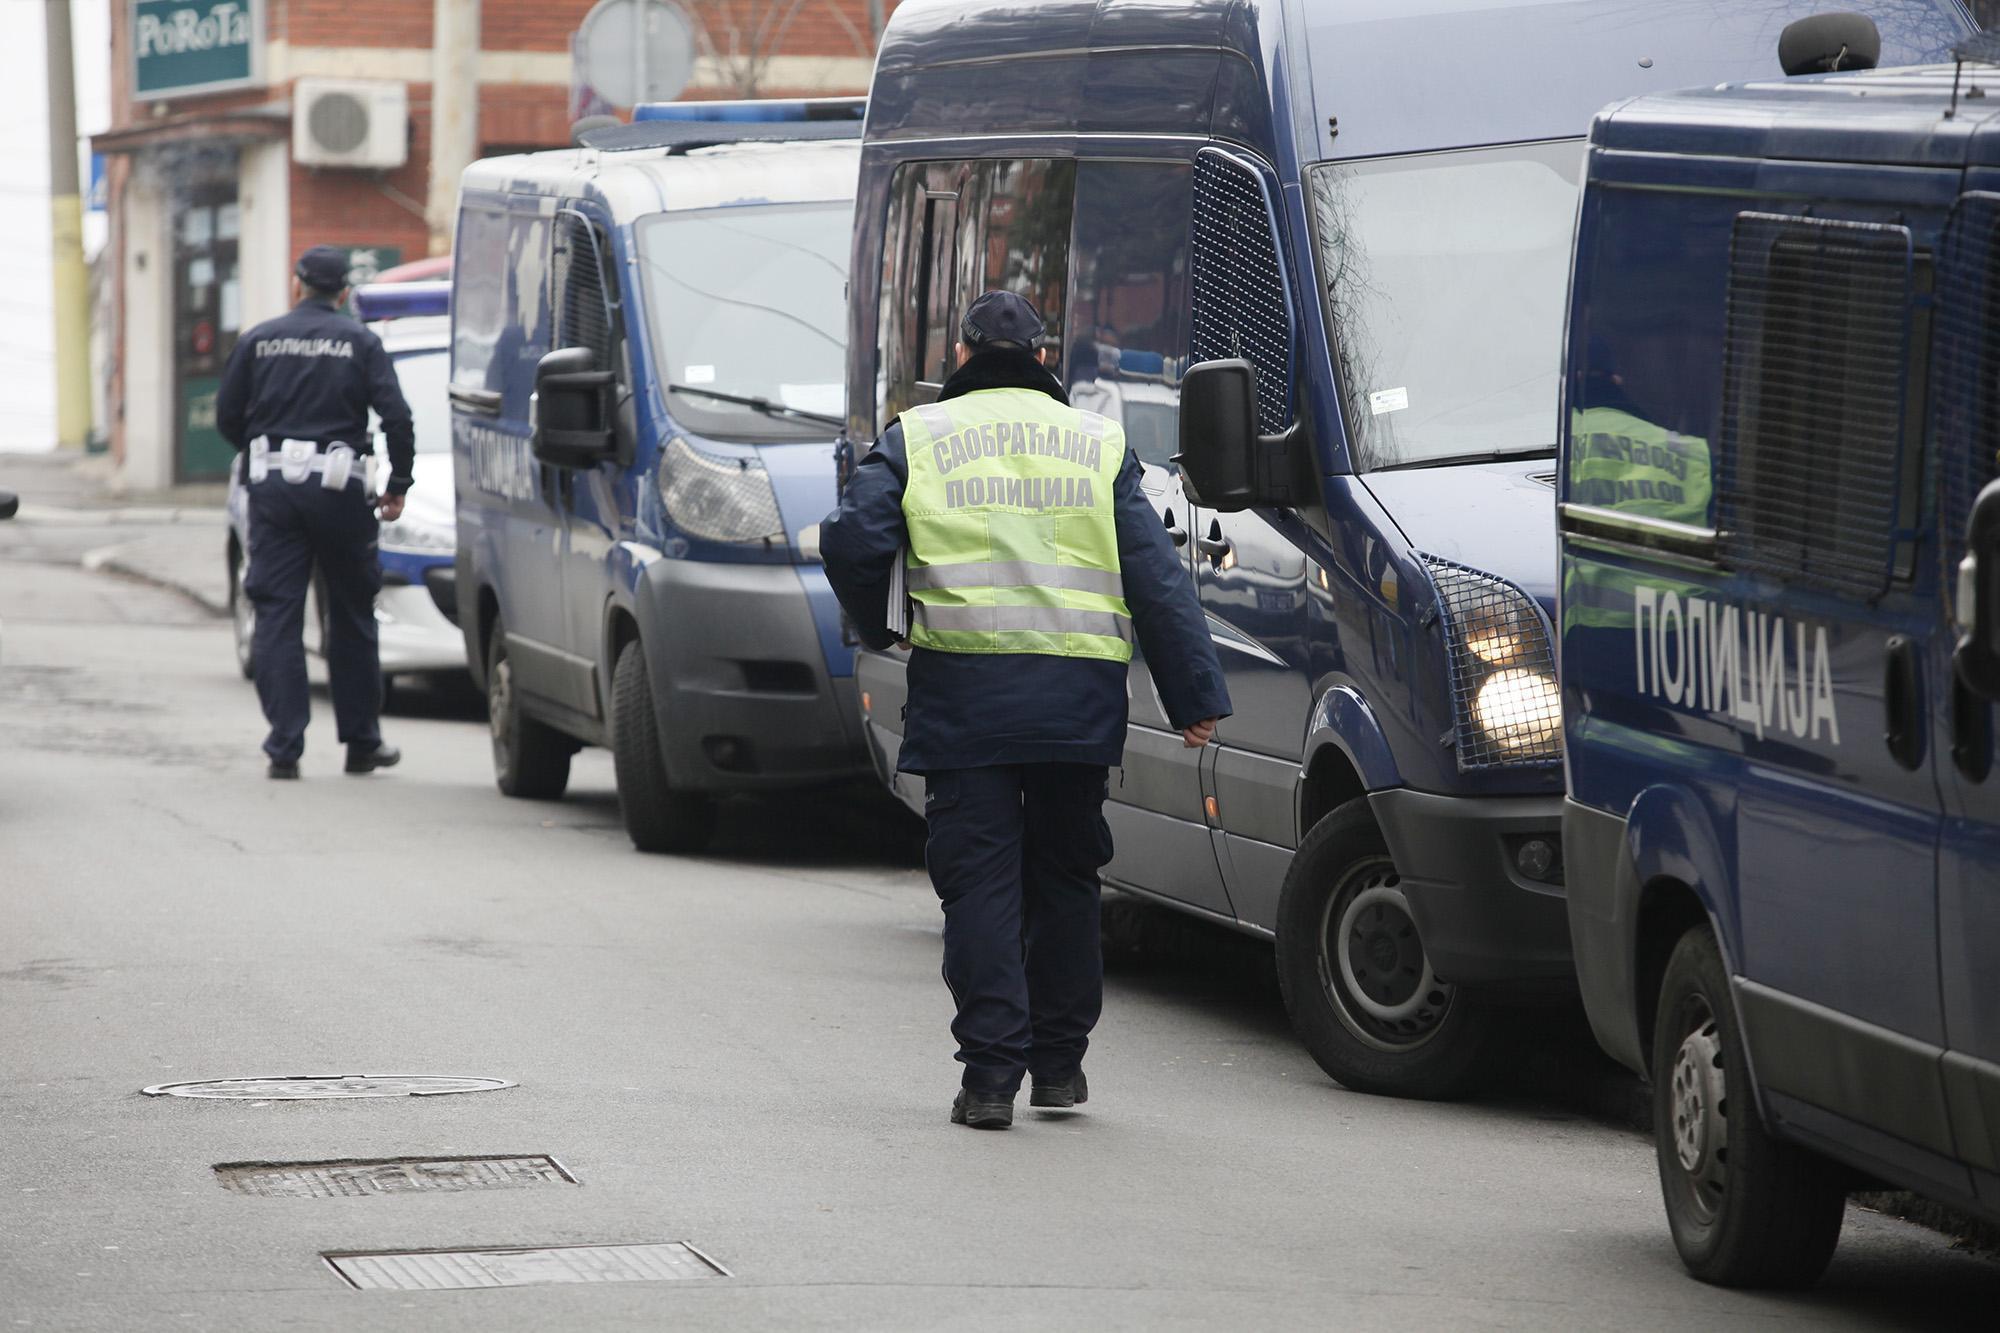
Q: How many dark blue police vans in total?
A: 3